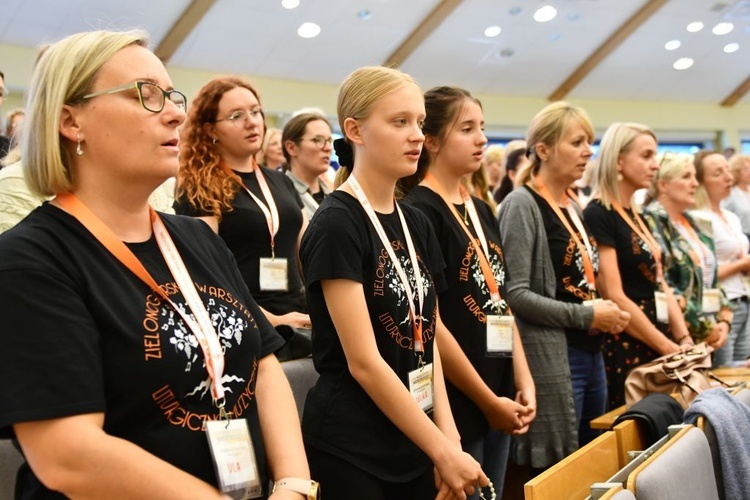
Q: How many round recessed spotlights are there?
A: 9